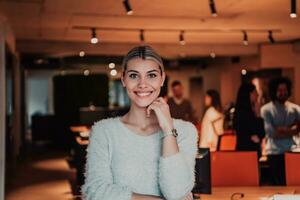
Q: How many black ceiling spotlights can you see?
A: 8